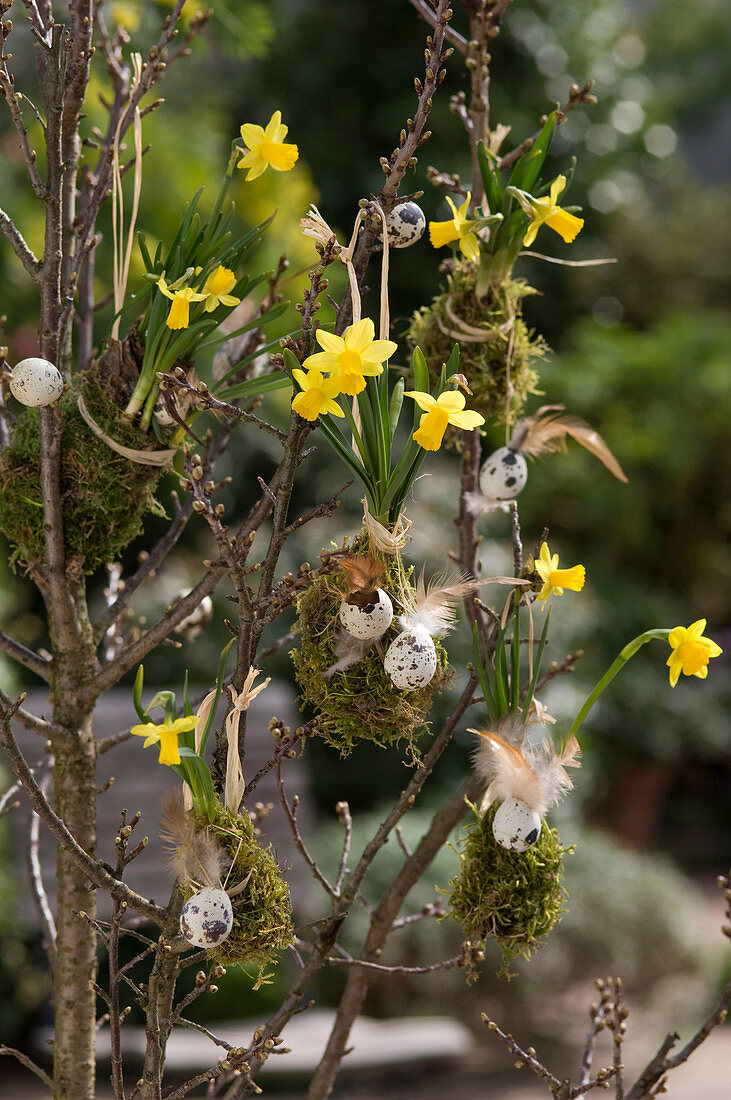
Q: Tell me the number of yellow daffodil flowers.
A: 11